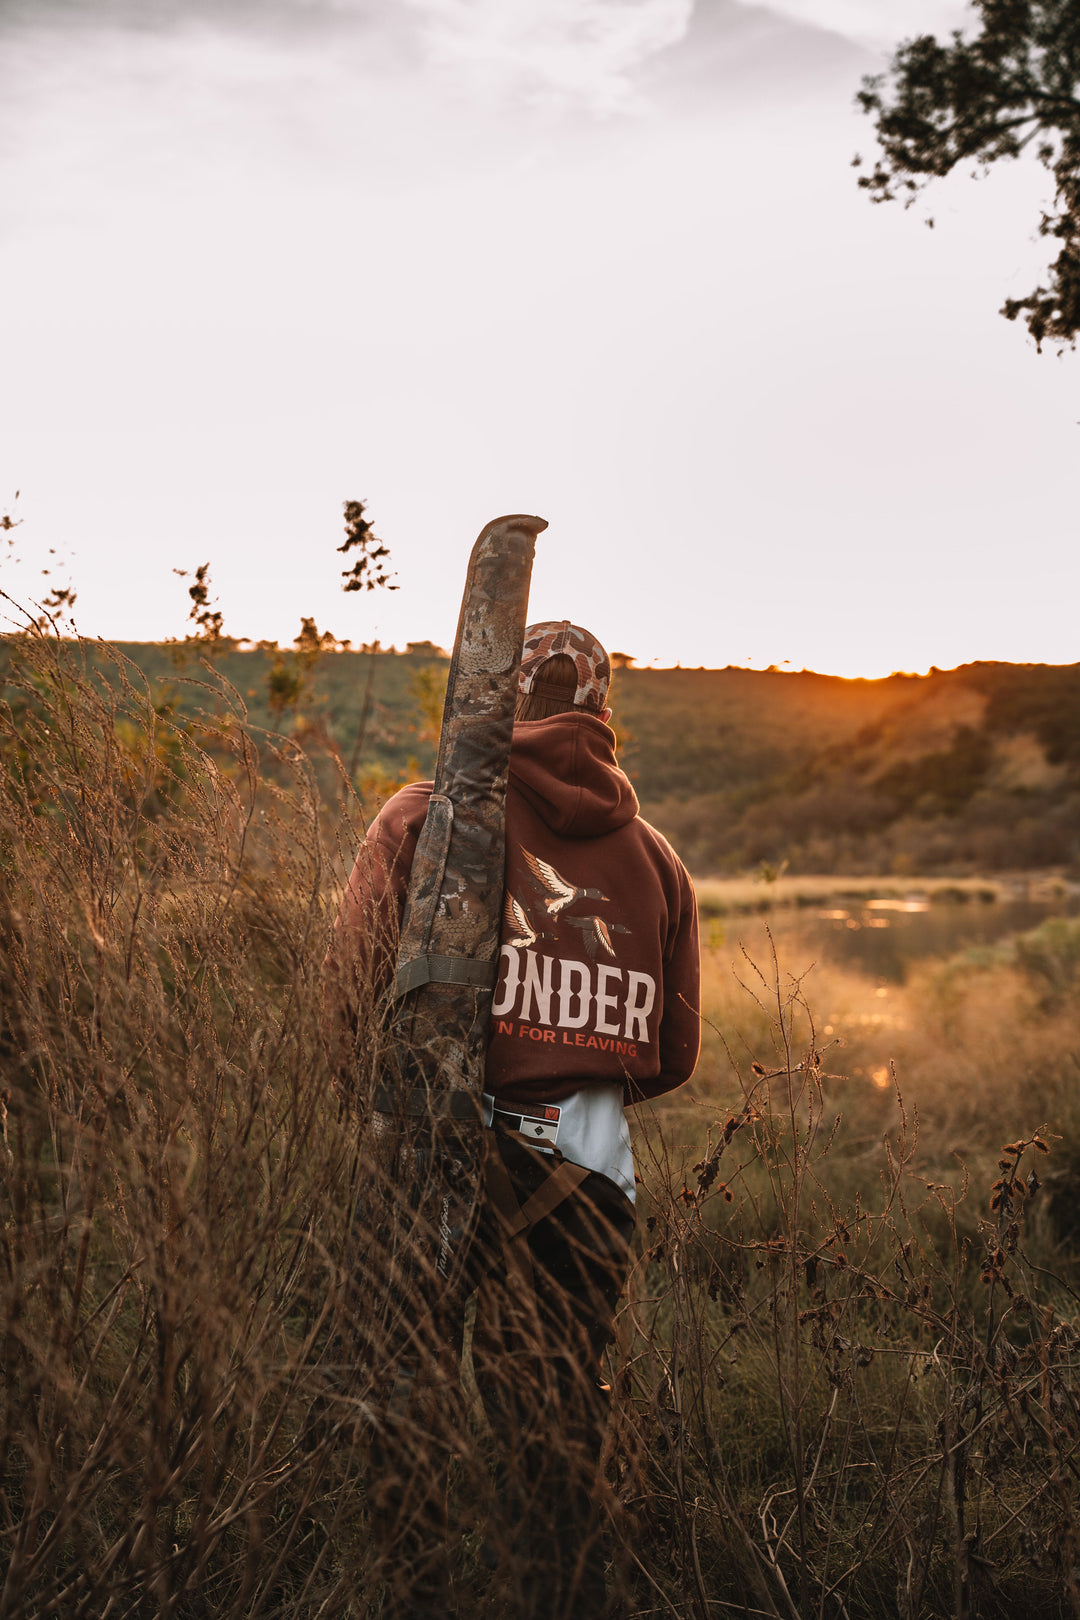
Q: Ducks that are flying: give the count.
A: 3